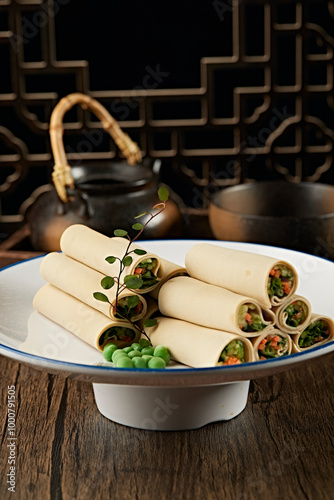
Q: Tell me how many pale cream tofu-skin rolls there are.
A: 11